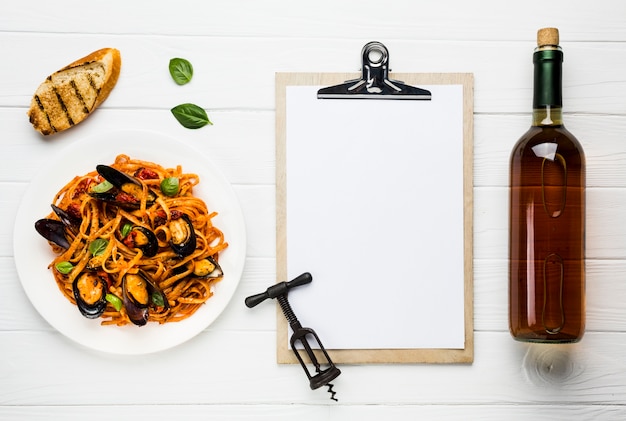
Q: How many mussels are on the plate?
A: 7